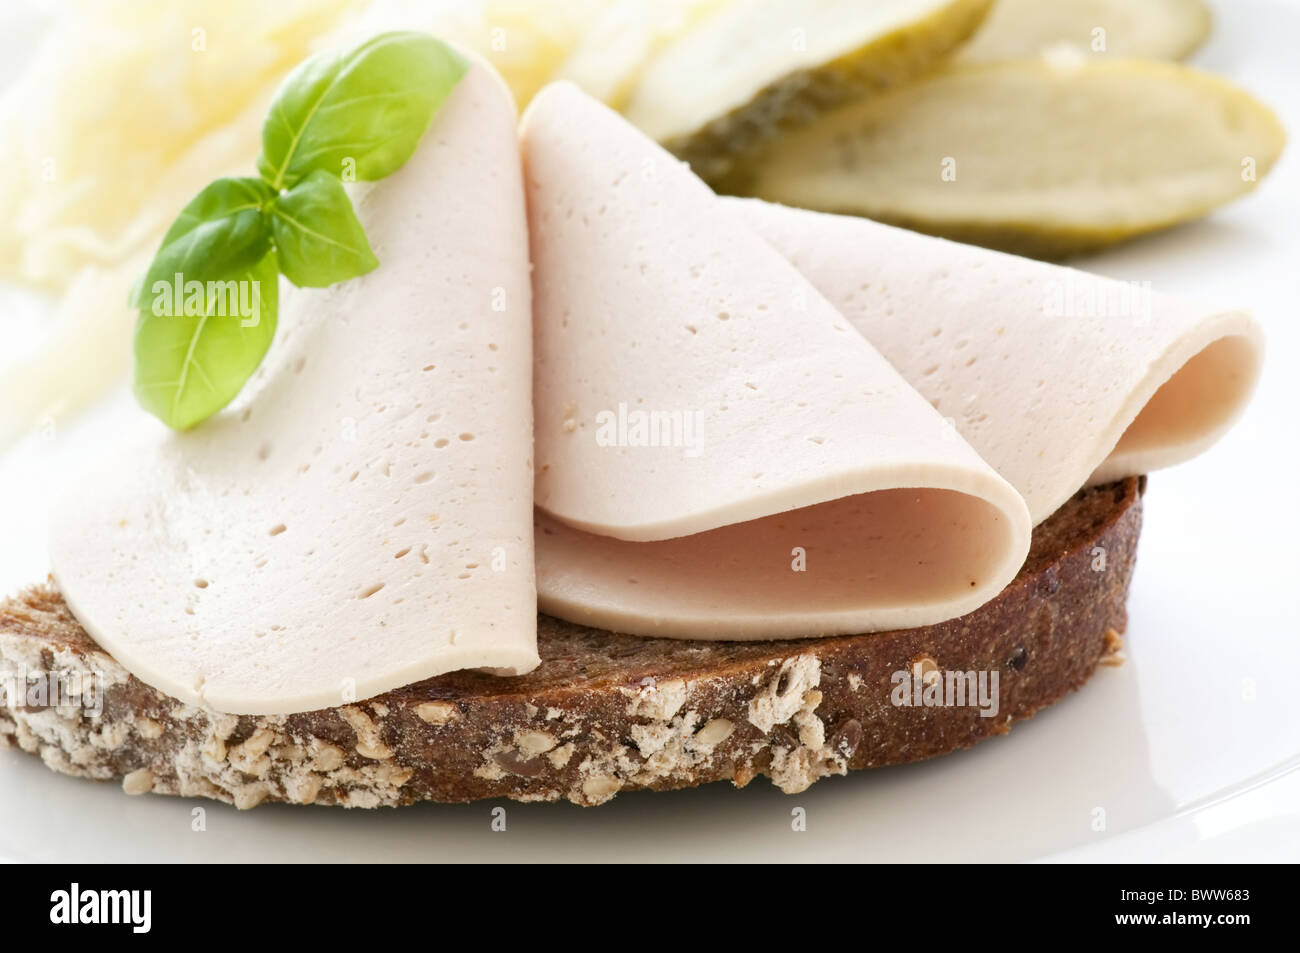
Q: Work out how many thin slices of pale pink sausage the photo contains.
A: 3